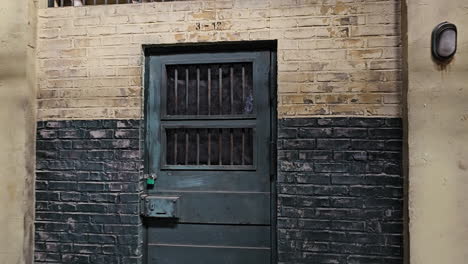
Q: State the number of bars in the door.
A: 14